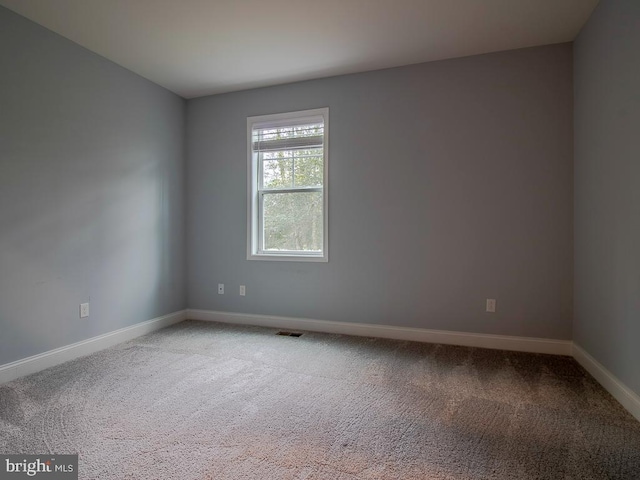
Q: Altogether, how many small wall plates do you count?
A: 4